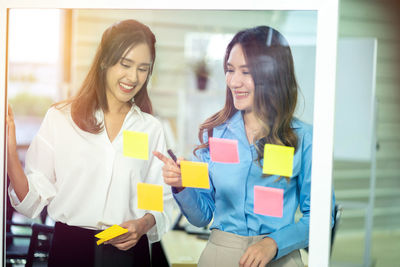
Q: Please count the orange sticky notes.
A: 2